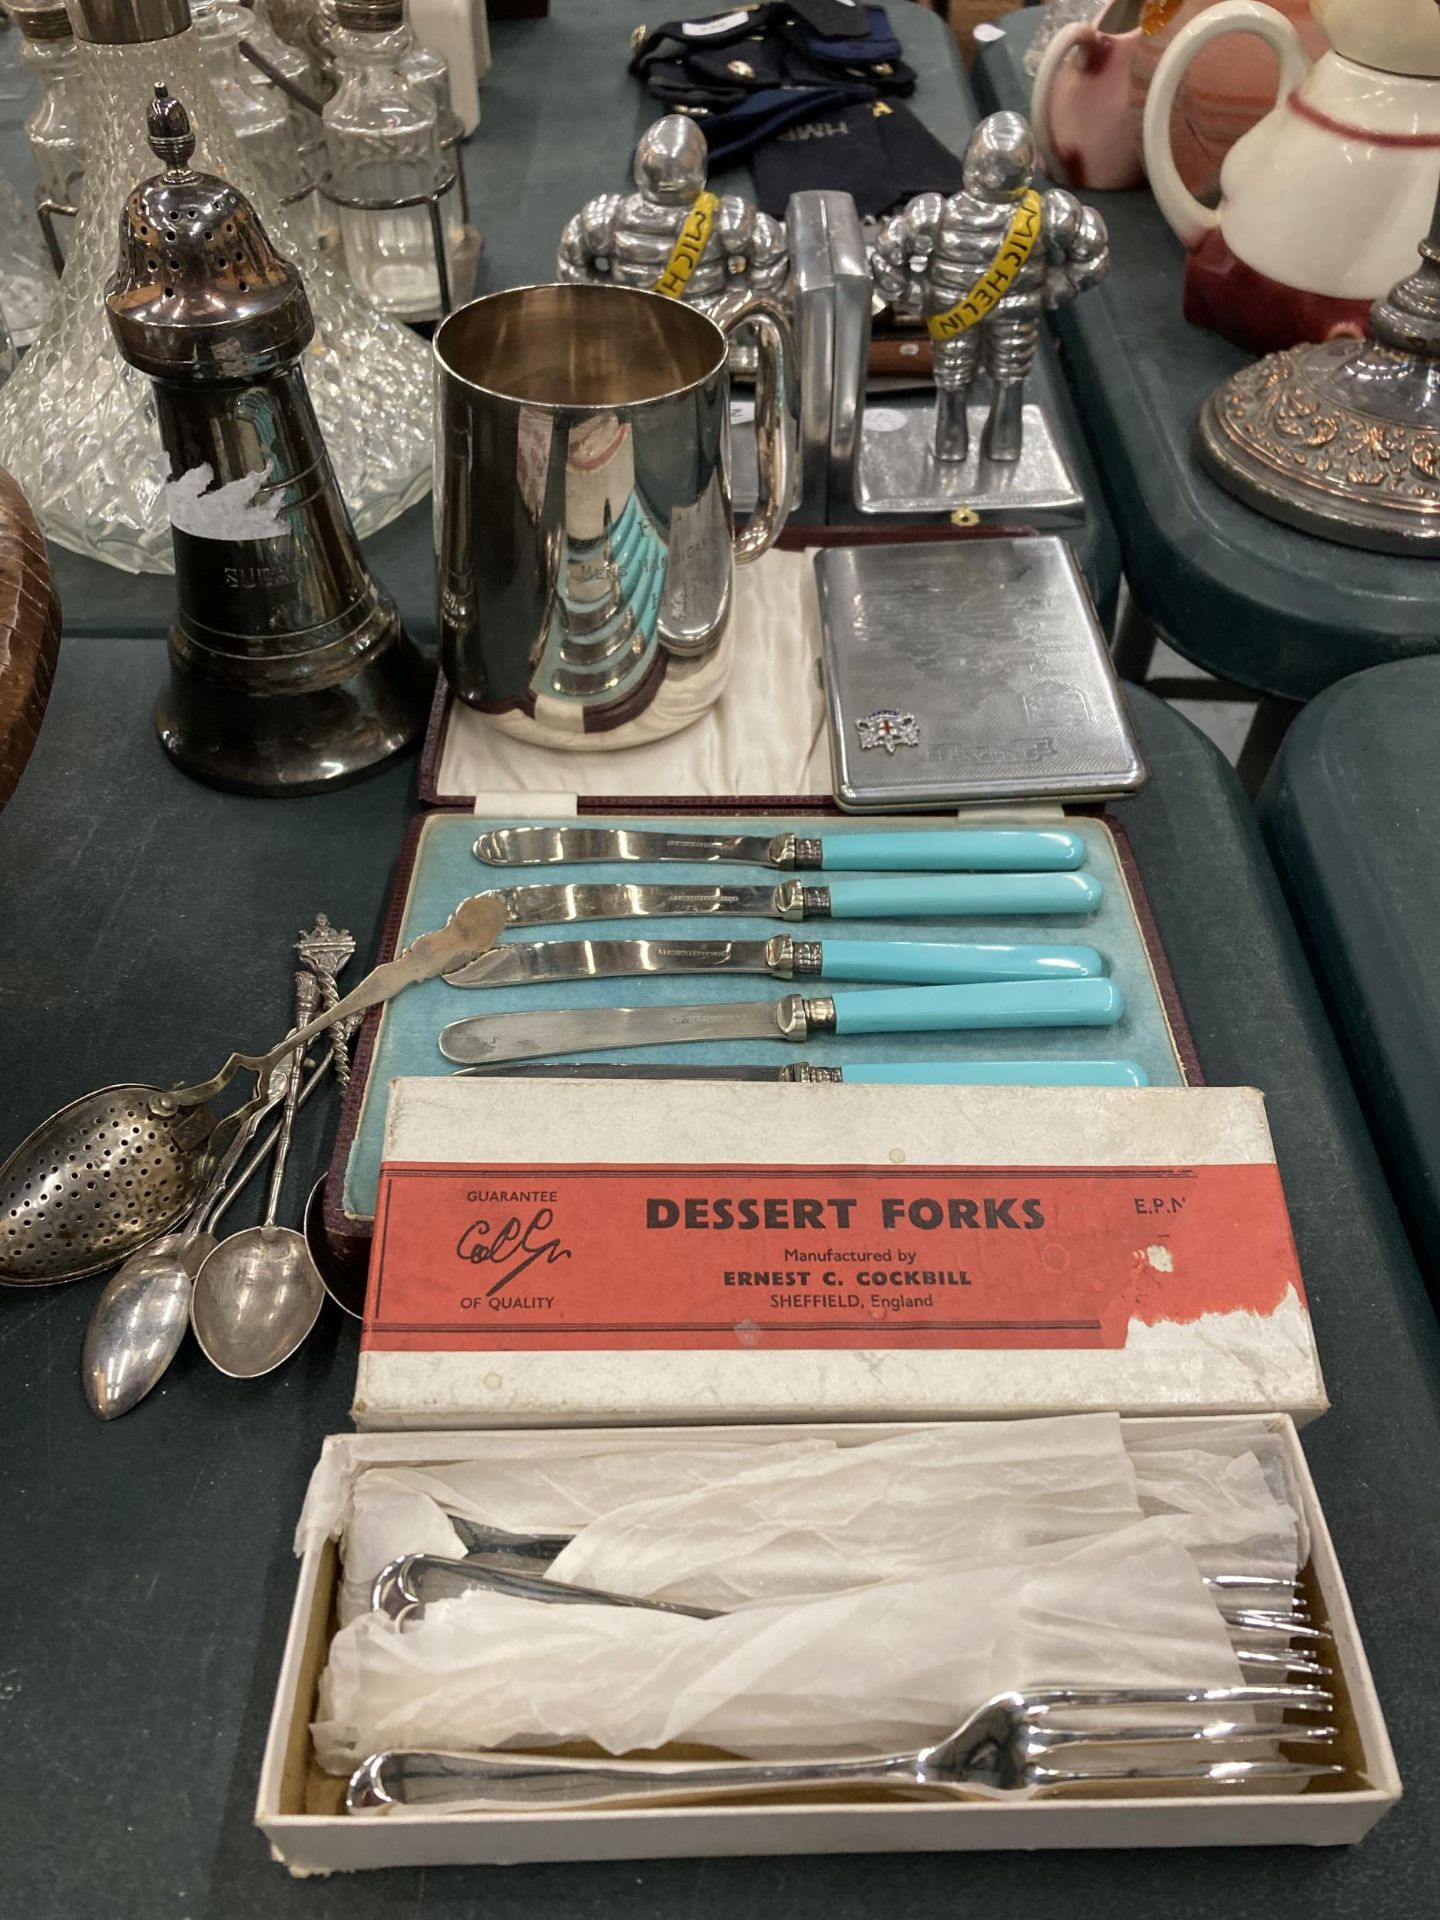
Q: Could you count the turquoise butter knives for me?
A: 5